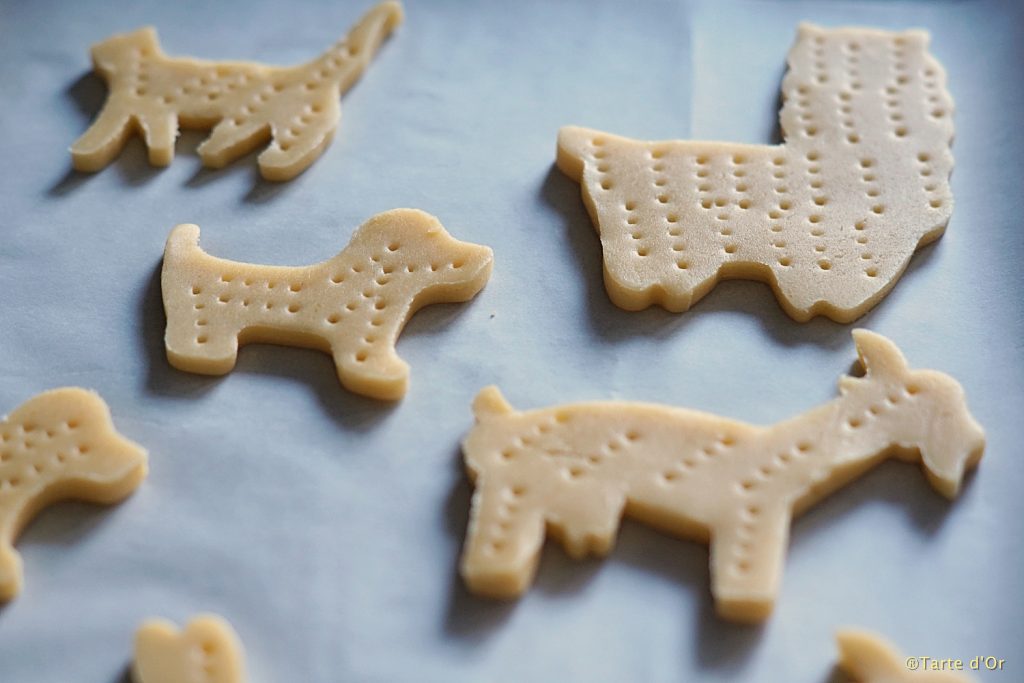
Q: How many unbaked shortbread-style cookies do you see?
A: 7